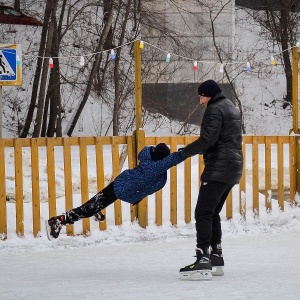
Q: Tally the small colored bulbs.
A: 11